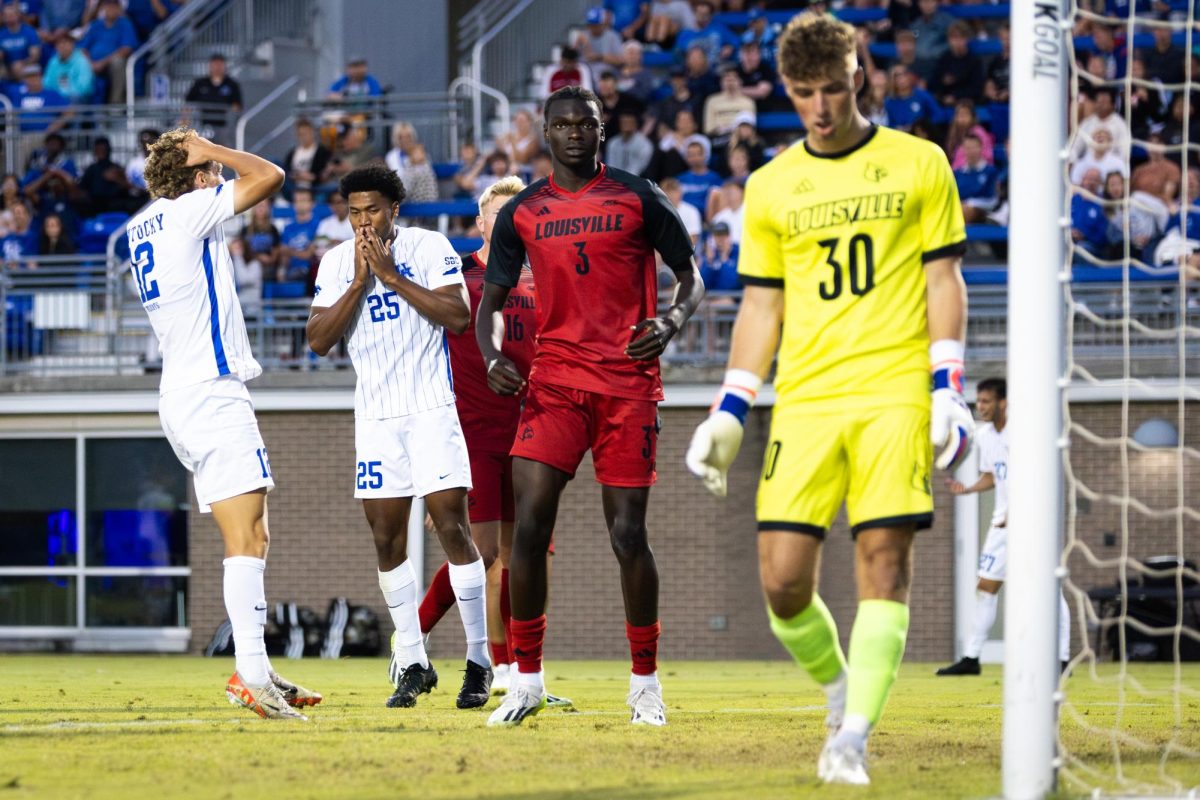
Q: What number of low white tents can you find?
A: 0